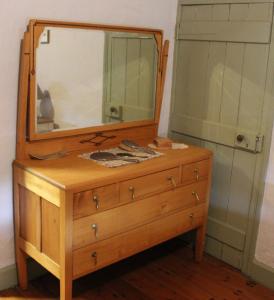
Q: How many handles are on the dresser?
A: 8